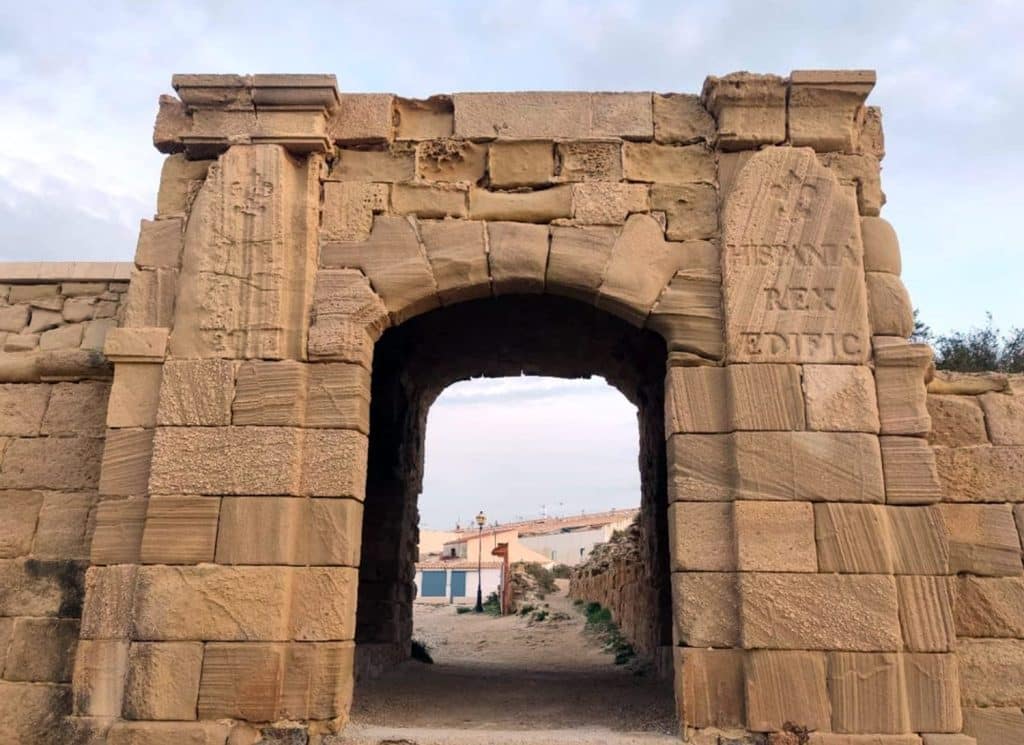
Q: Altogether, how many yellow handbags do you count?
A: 0